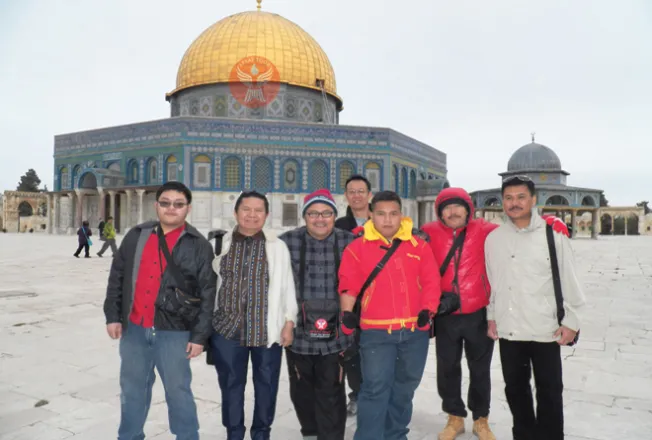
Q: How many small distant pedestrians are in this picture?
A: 3